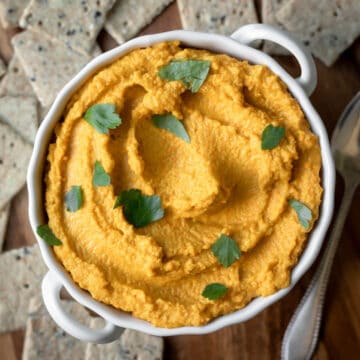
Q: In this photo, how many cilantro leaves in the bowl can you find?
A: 11